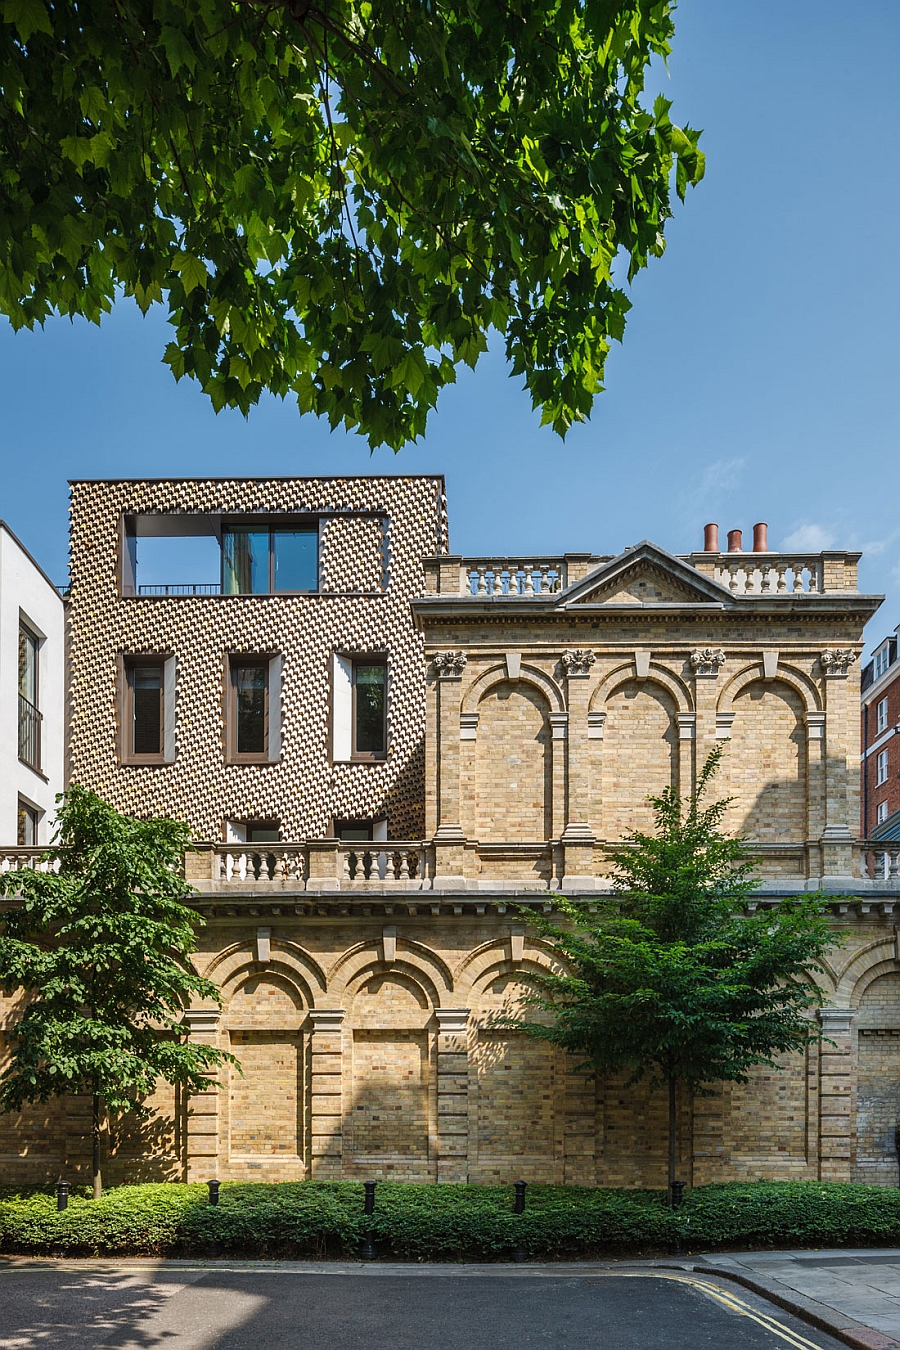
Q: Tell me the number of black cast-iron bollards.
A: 5